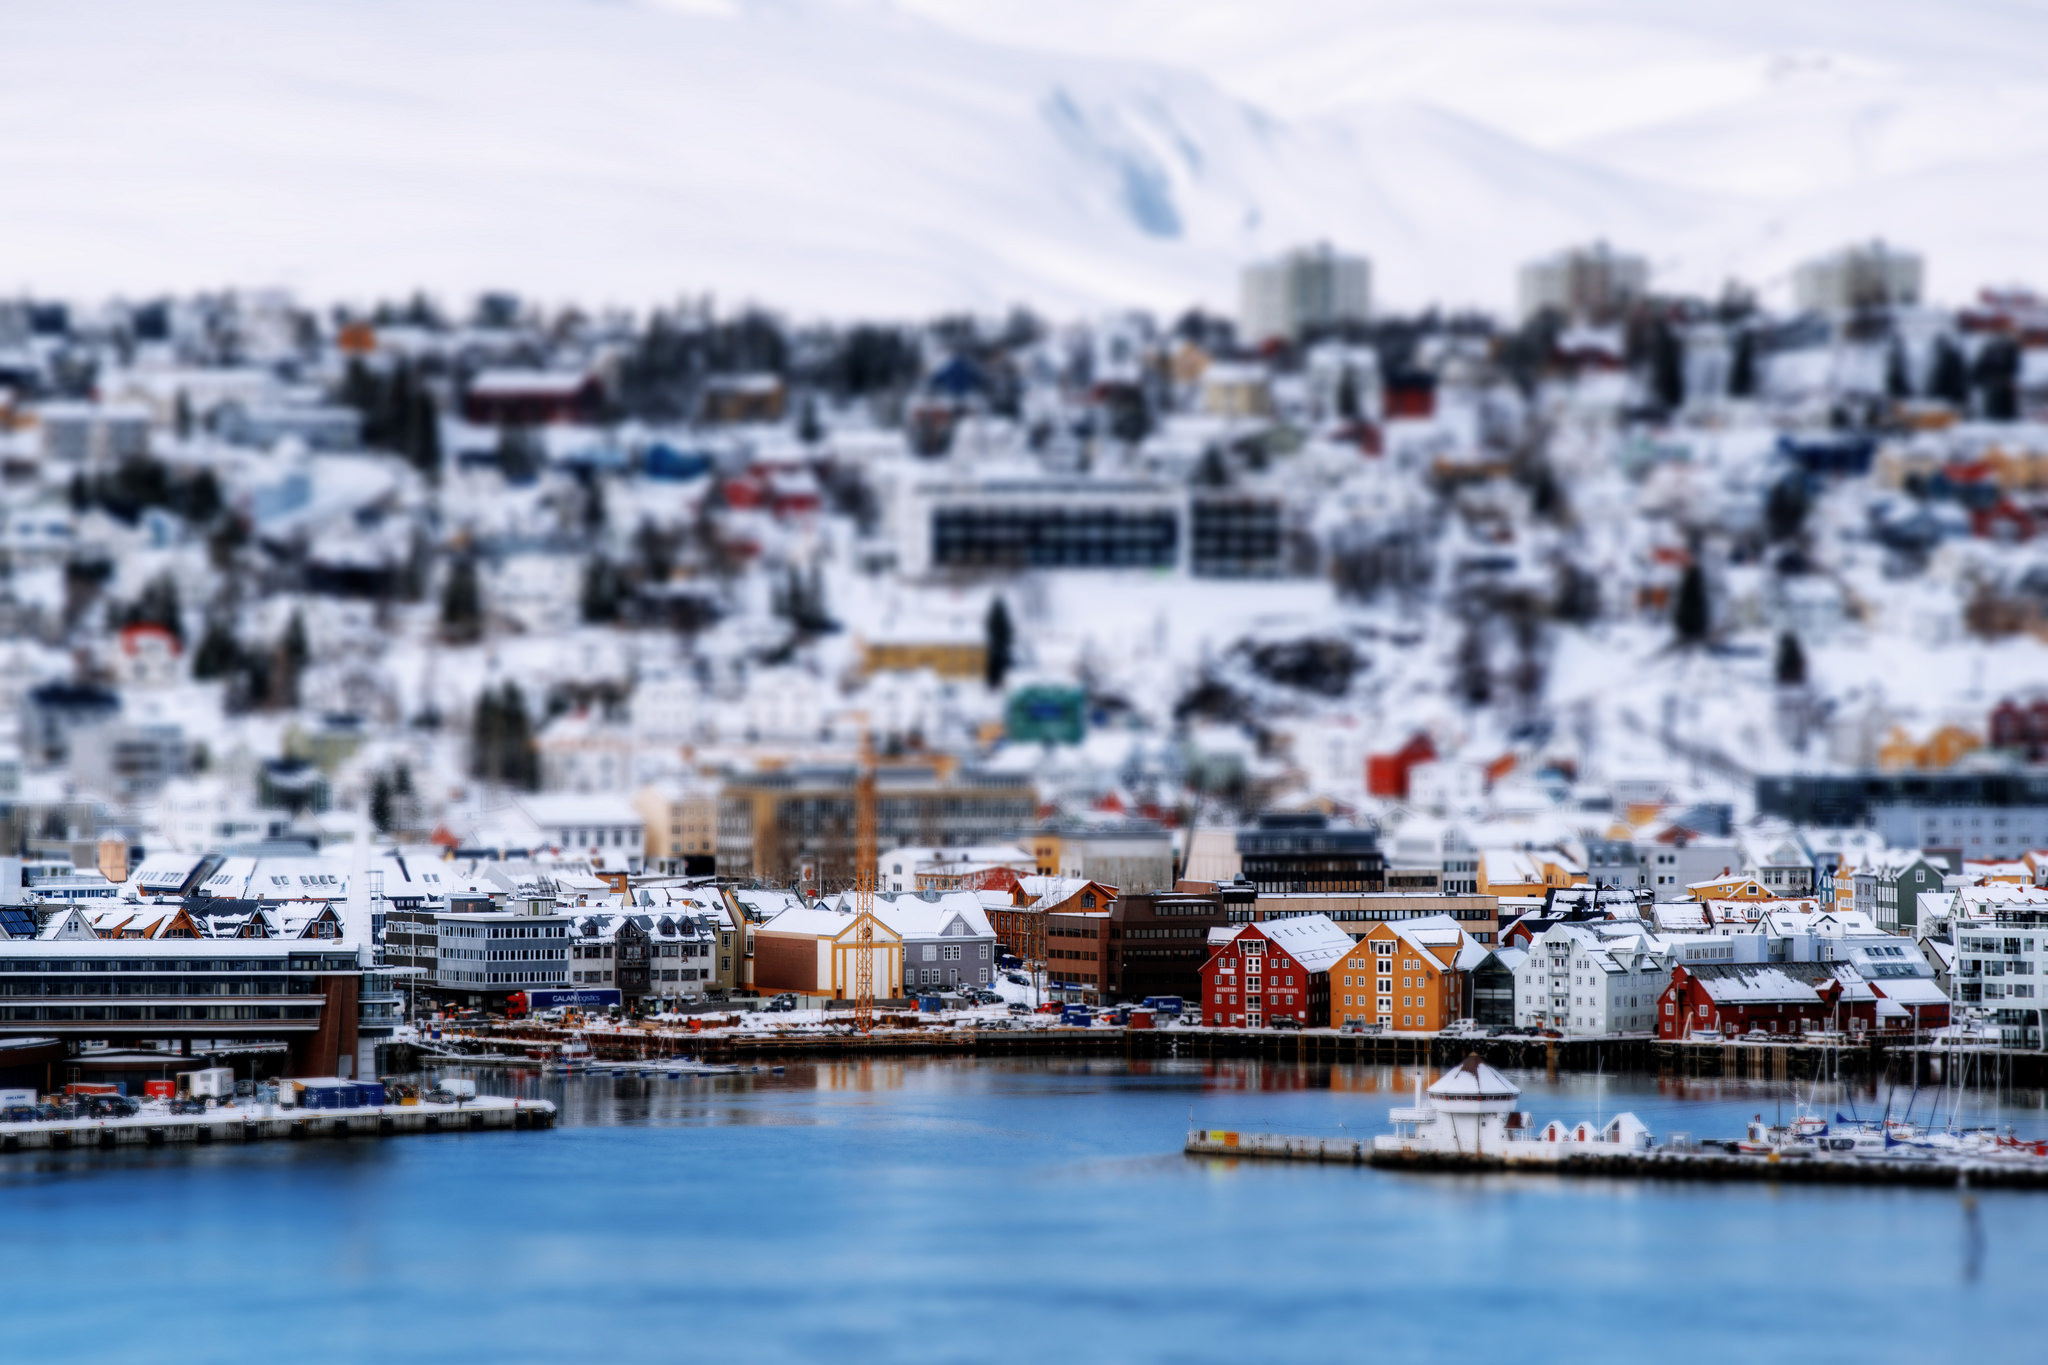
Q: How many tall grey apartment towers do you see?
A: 3